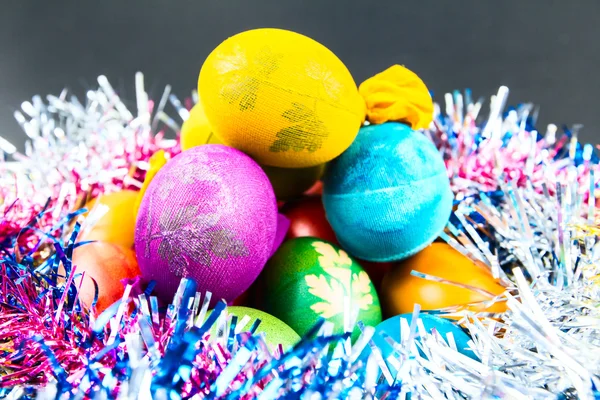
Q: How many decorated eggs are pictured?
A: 11